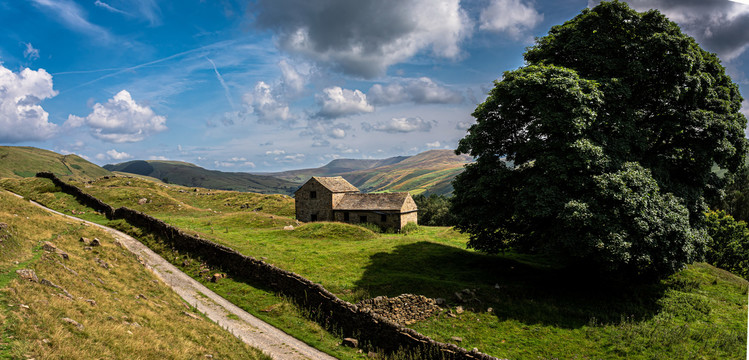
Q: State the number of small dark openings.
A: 5